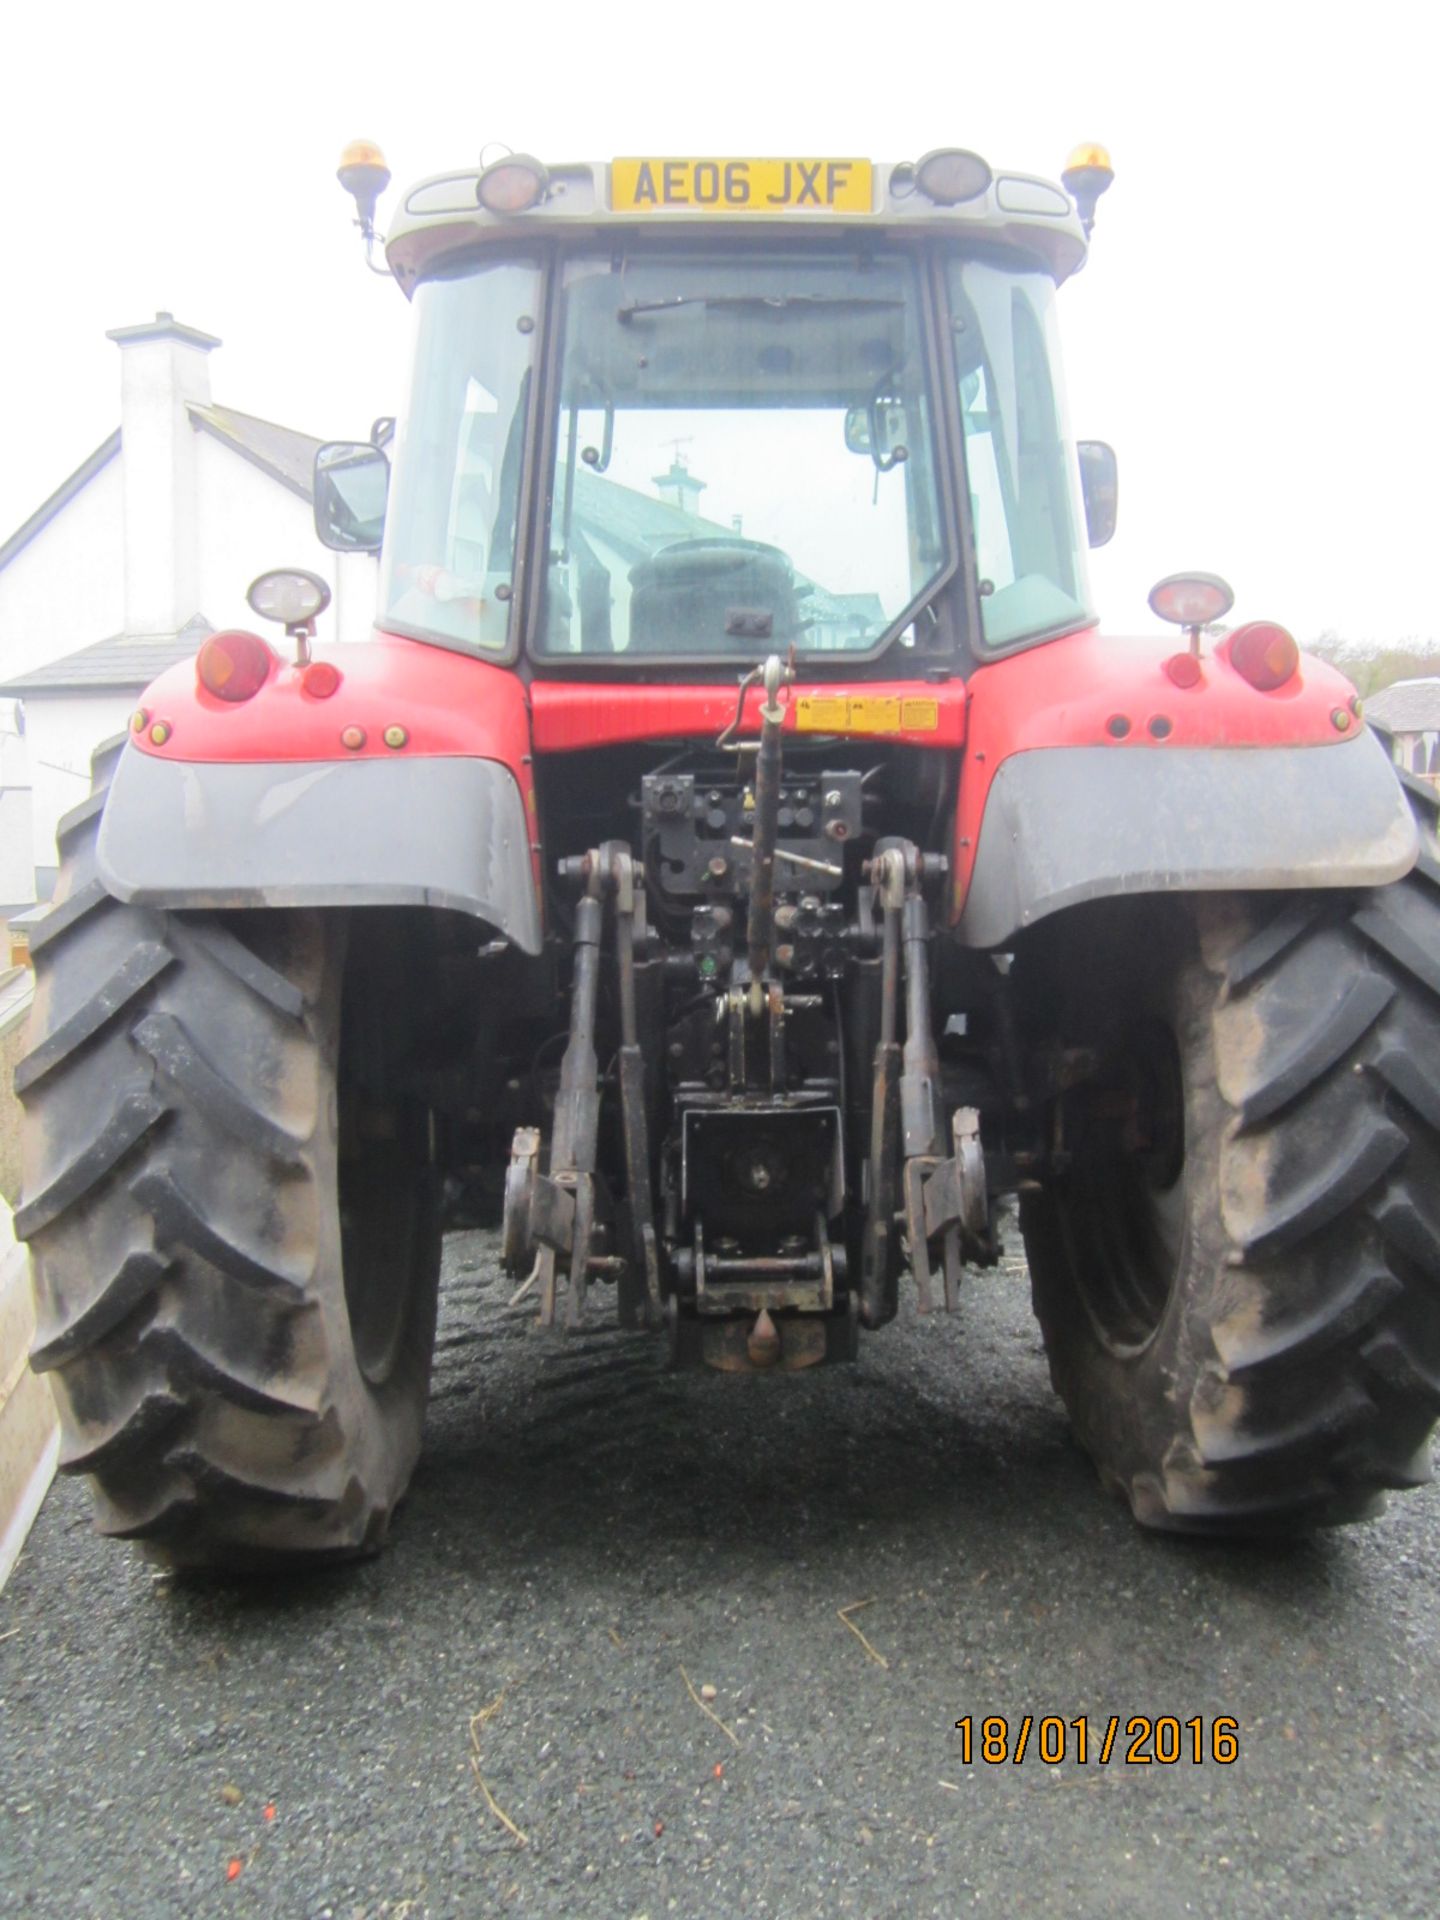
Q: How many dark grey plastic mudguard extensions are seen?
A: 2